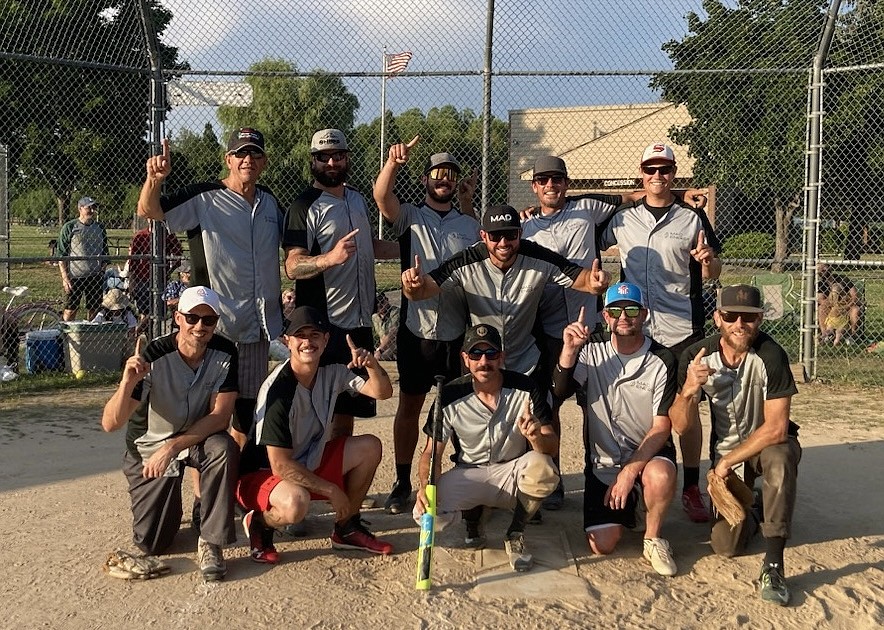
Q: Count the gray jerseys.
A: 11